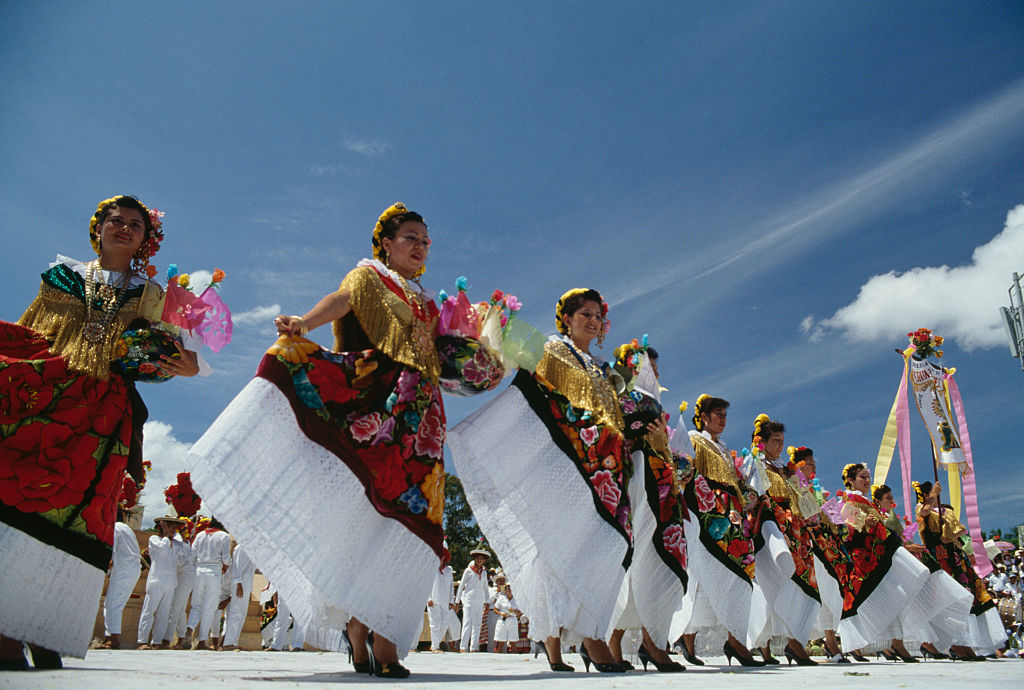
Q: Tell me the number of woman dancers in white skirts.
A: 10